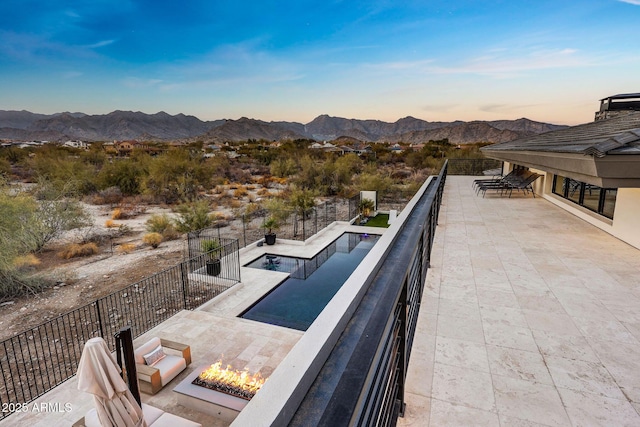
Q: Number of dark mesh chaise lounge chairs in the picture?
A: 4